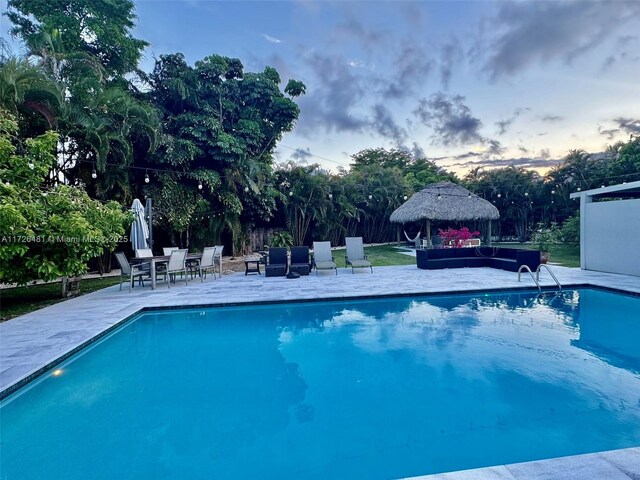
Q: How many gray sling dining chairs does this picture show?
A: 6